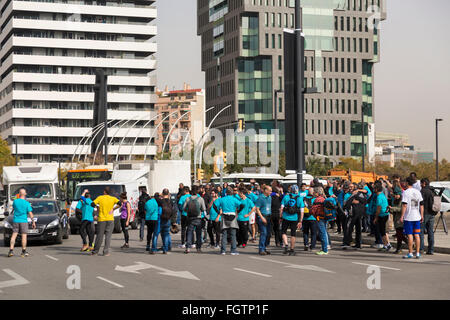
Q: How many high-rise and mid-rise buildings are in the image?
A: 3